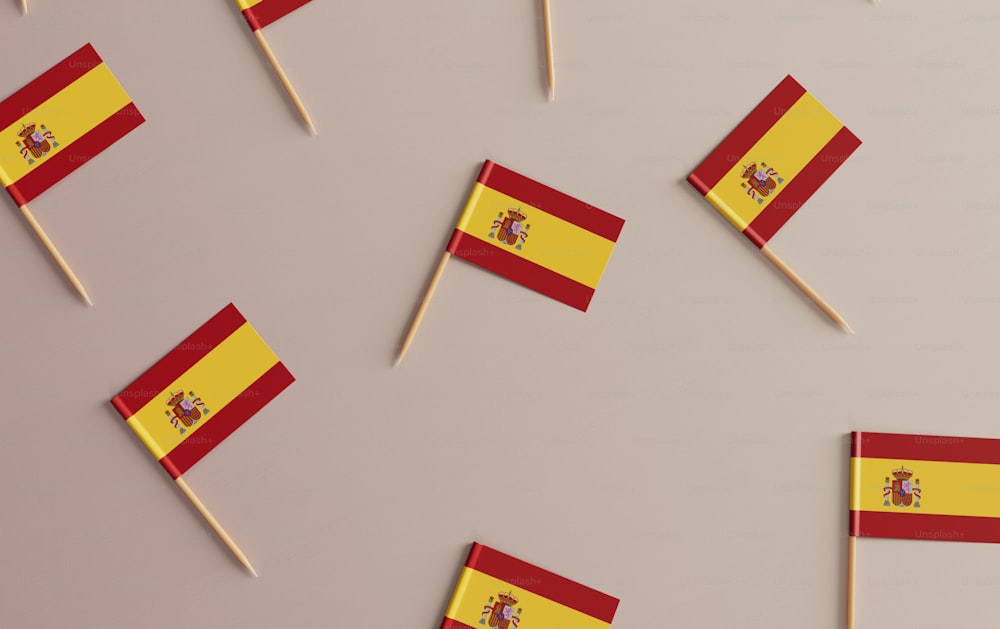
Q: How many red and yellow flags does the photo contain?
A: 7